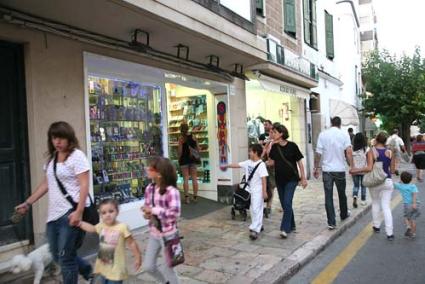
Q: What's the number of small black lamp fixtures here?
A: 4